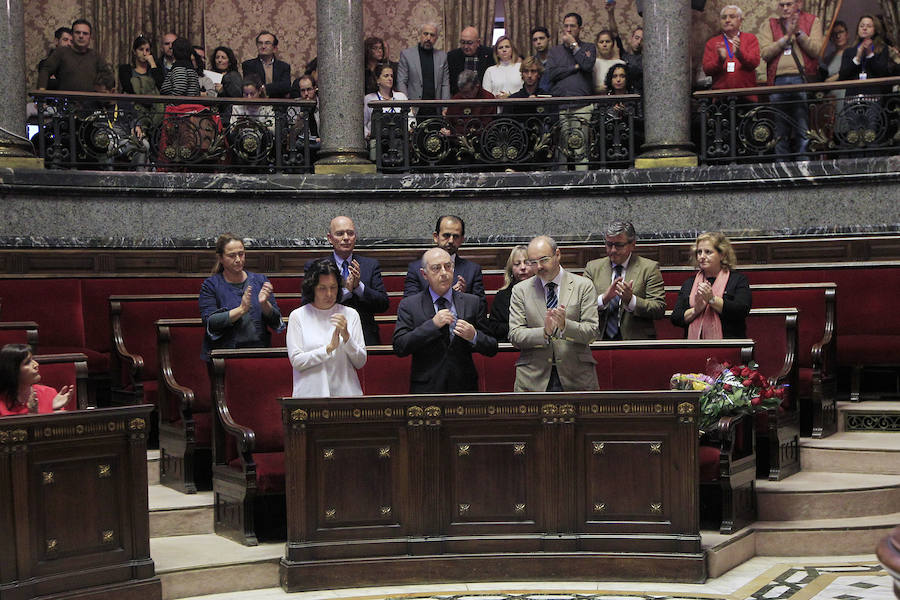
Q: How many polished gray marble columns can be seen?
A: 3